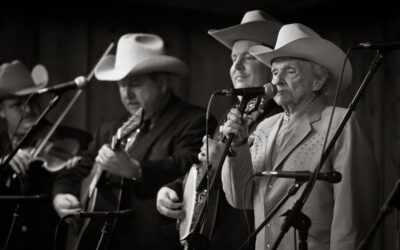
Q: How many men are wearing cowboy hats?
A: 4